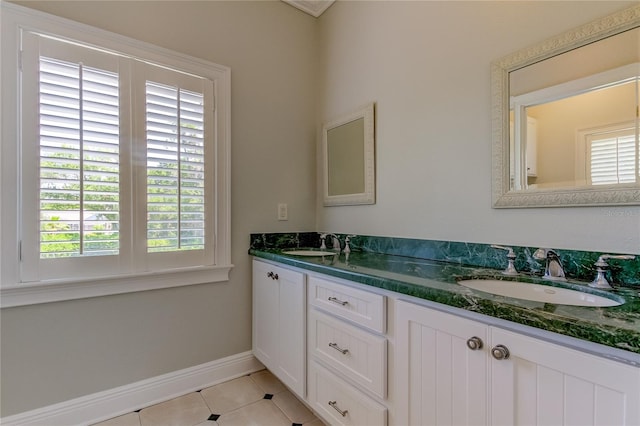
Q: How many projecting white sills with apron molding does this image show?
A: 1